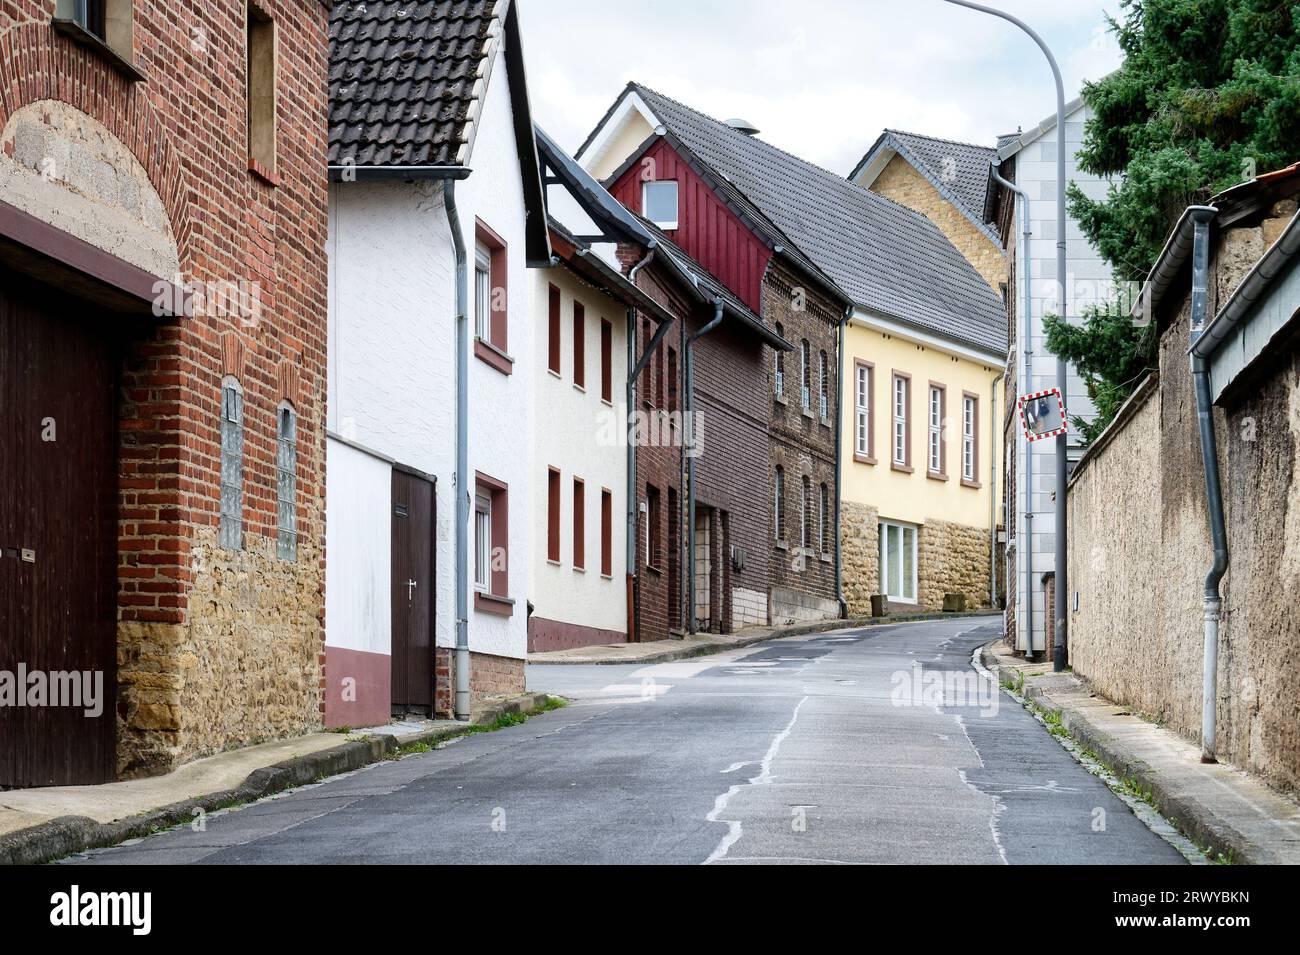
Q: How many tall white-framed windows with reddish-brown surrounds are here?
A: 4